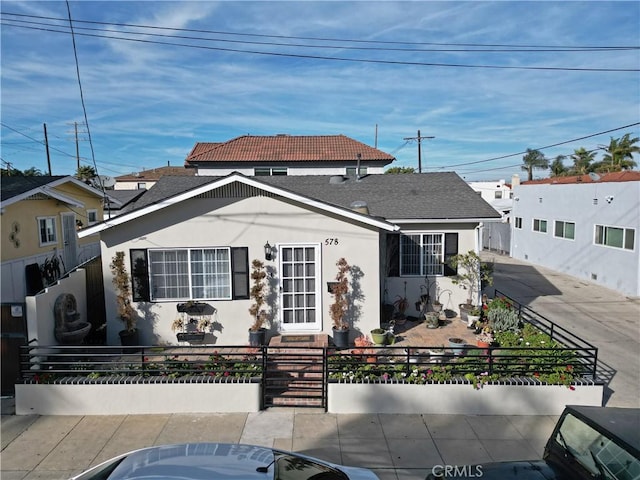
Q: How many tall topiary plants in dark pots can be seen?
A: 3